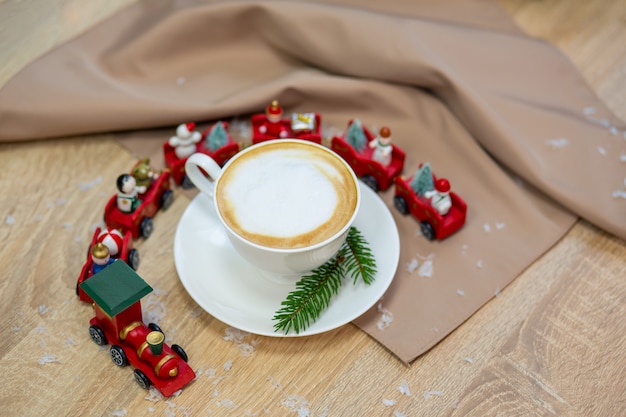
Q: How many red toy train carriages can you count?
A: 6